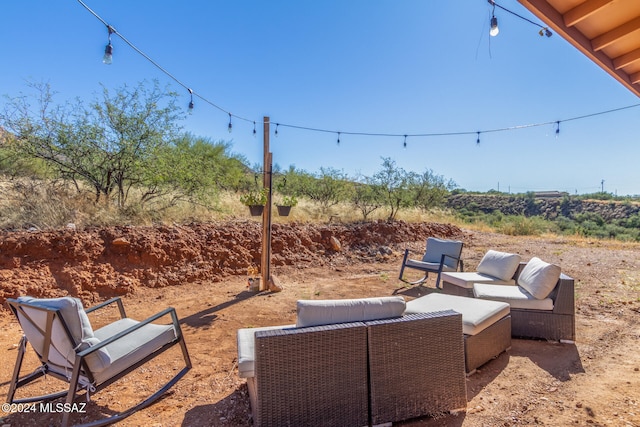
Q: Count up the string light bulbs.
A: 10